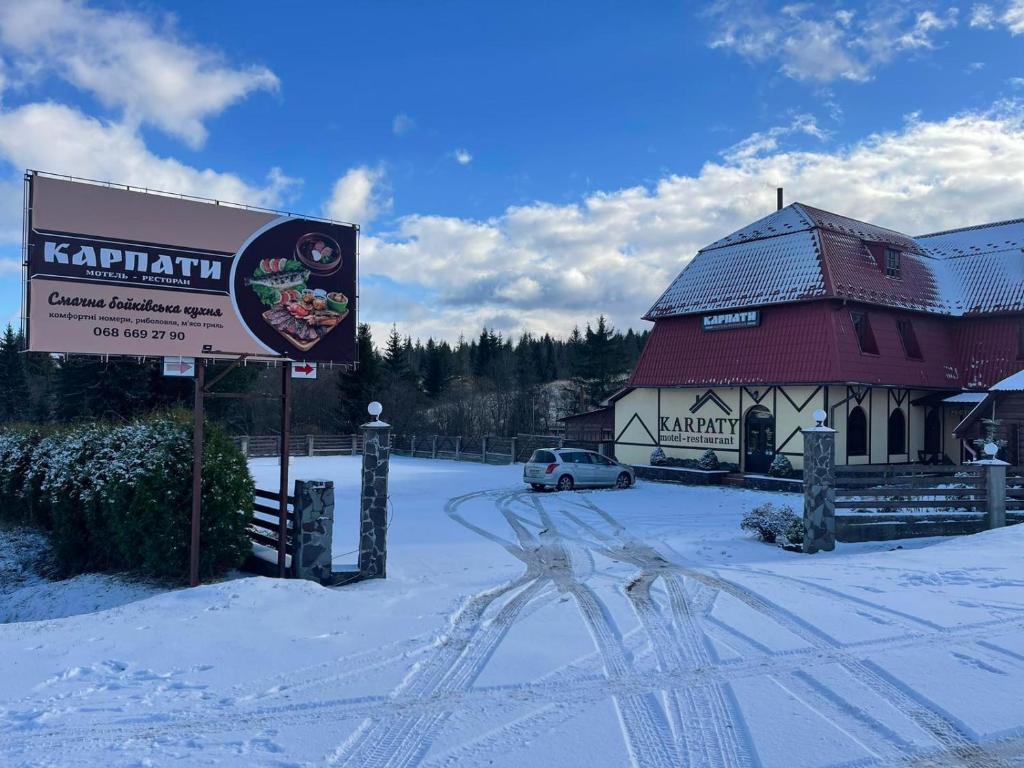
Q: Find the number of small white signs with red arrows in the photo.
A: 2